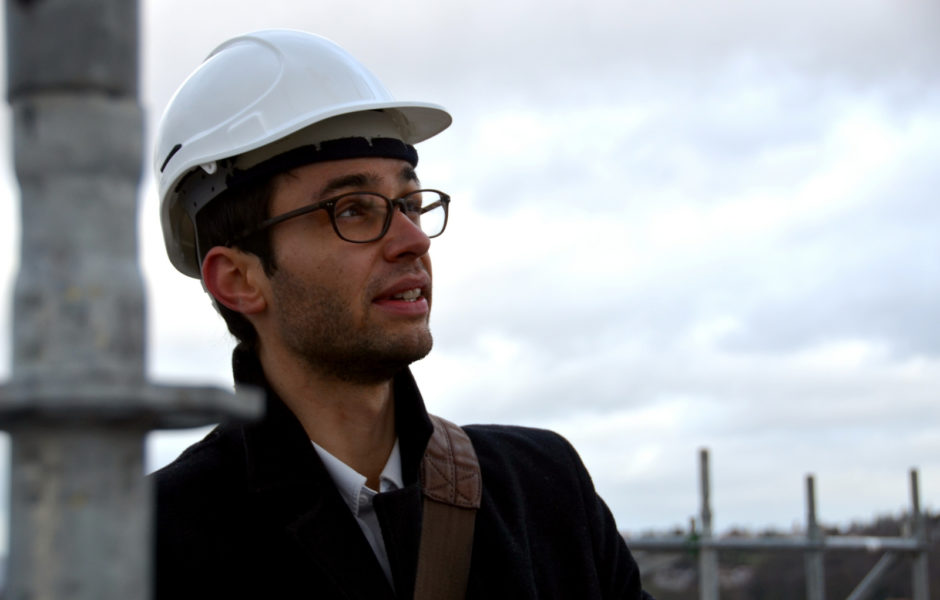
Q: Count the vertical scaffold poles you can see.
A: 4